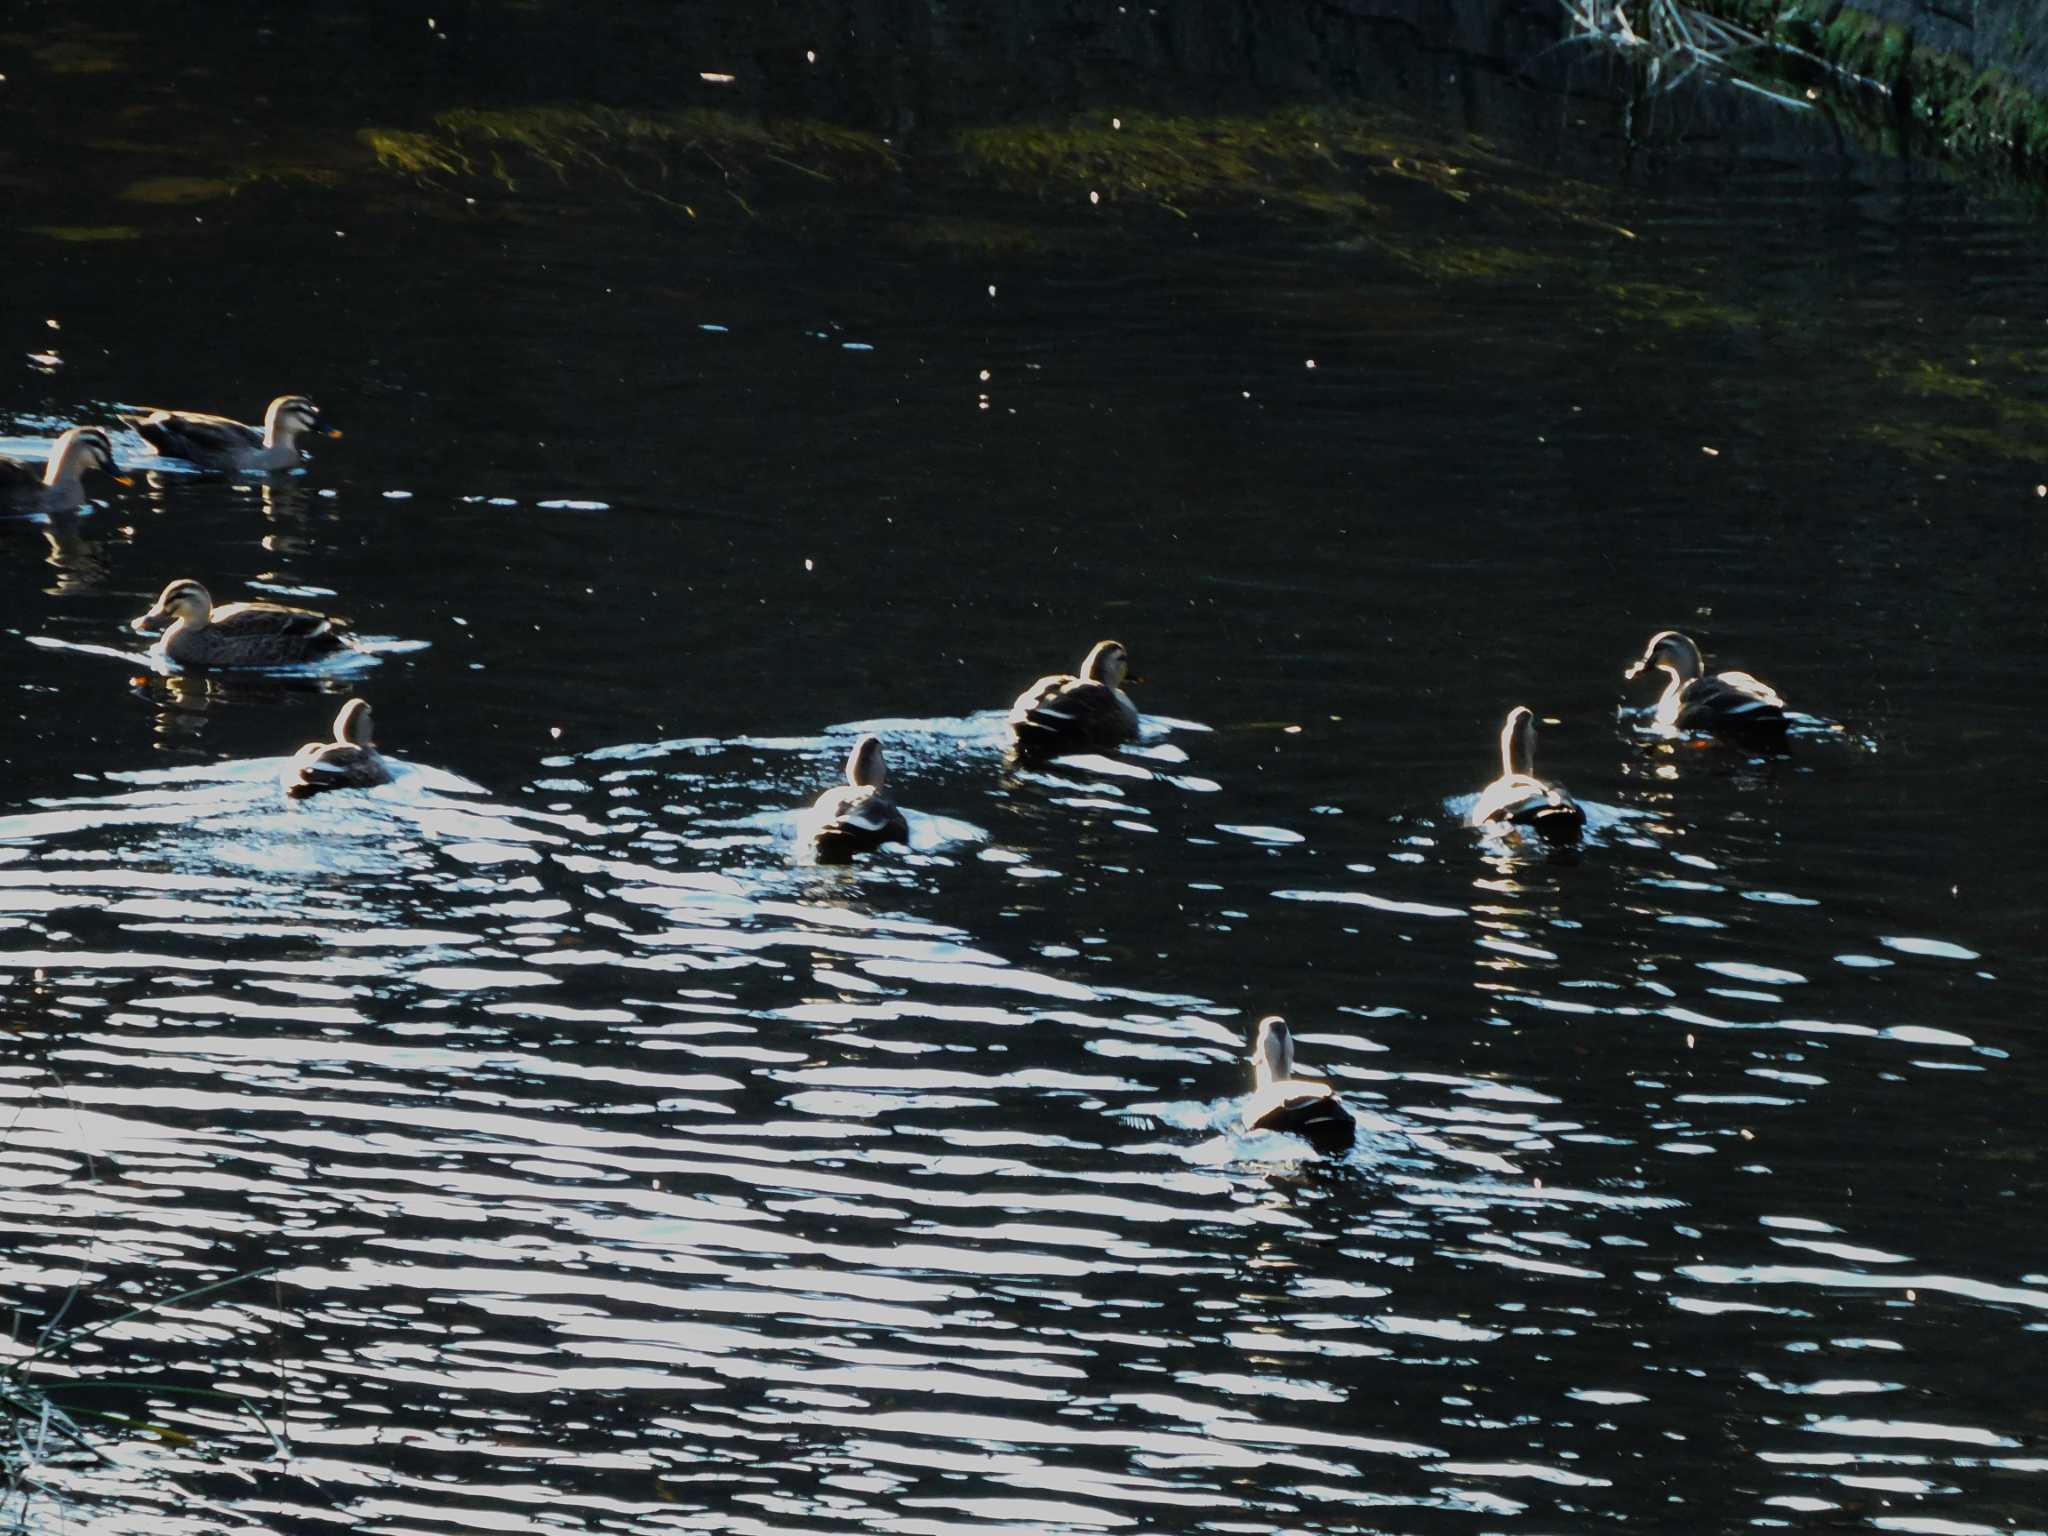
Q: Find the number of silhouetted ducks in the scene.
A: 9